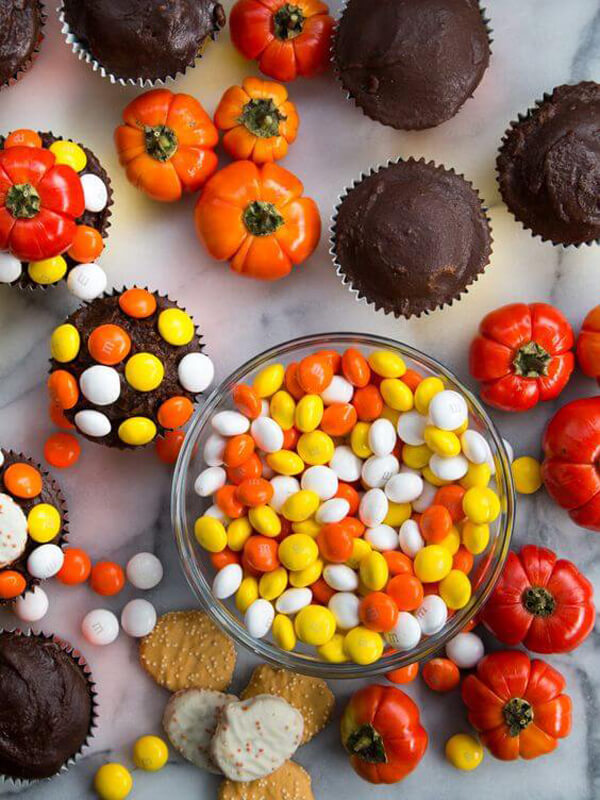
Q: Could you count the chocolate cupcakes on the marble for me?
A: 9